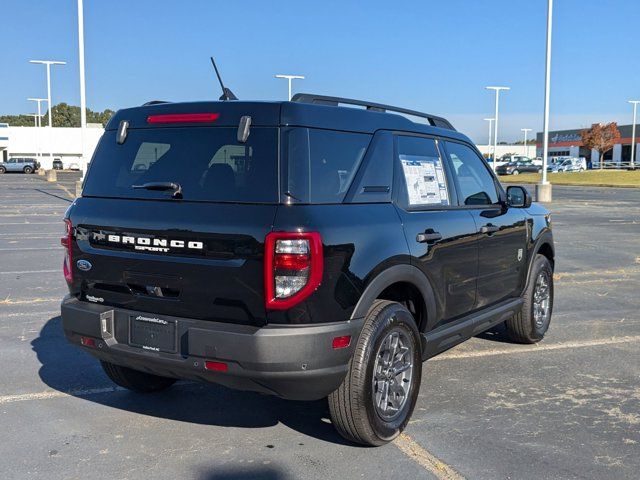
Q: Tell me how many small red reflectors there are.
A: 3